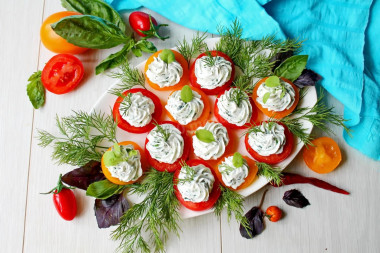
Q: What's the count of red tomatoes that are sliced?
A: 7